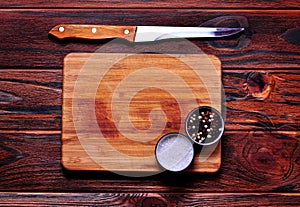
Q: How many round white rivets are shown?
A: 3